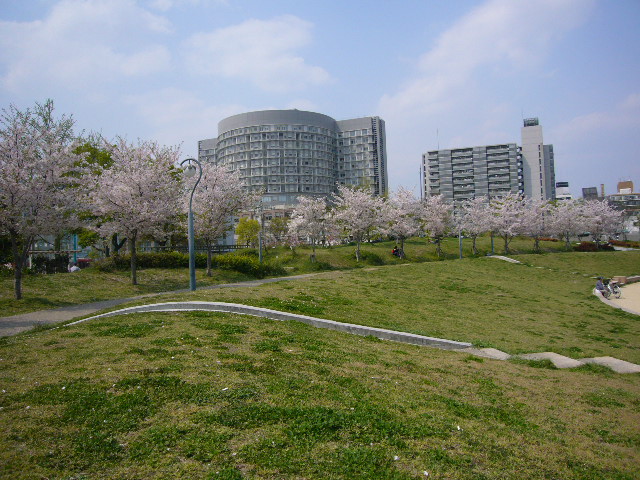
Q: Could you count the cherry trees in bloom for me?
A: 12